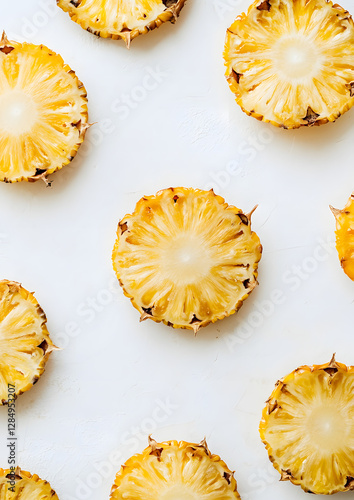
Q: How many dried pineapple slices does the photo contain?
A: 9